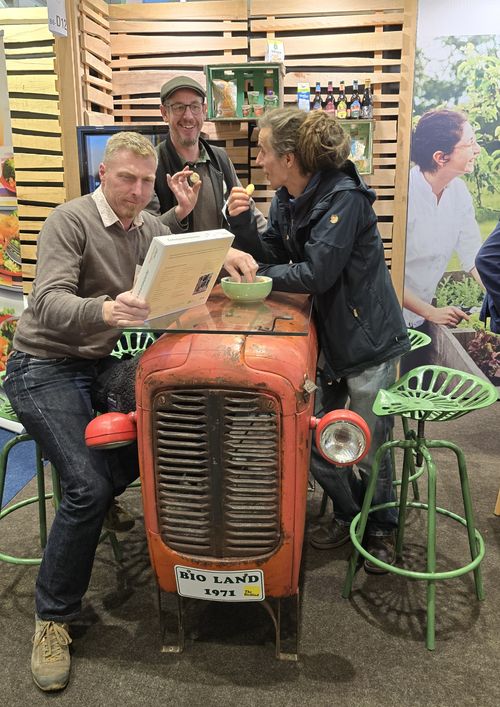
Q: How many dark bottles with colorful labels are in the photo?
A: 5